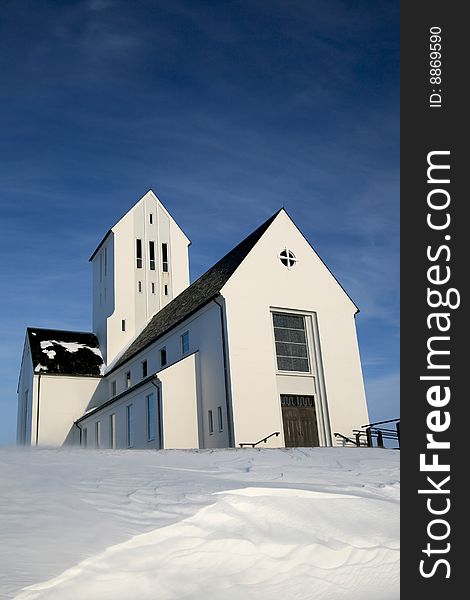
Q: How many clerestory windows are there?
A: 5